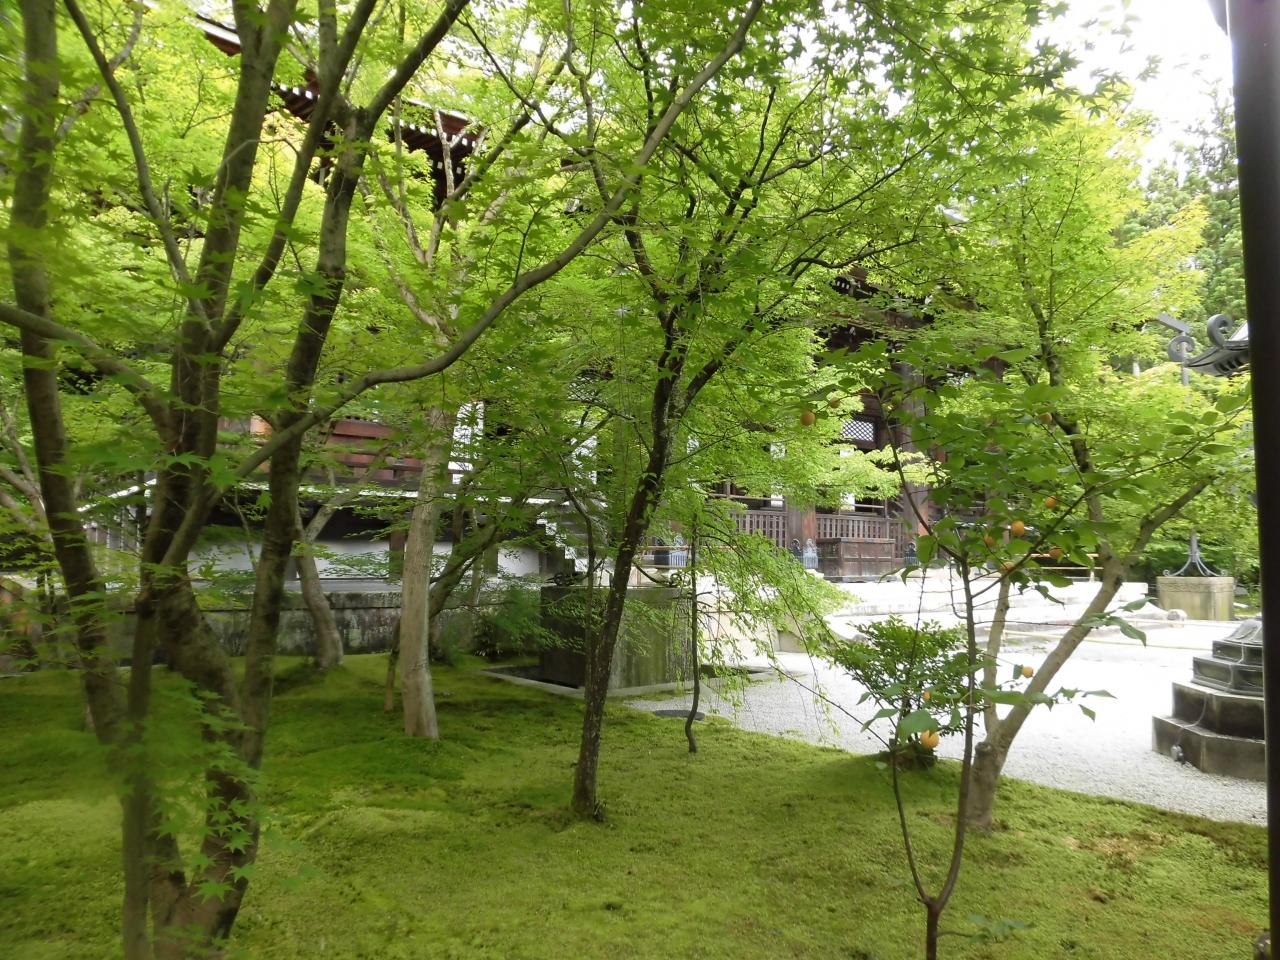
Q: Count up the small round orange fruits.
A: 11